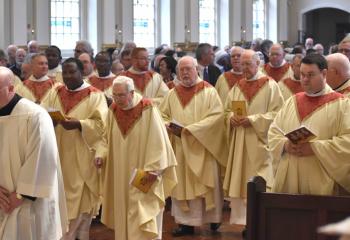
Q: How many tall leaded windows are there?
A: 4